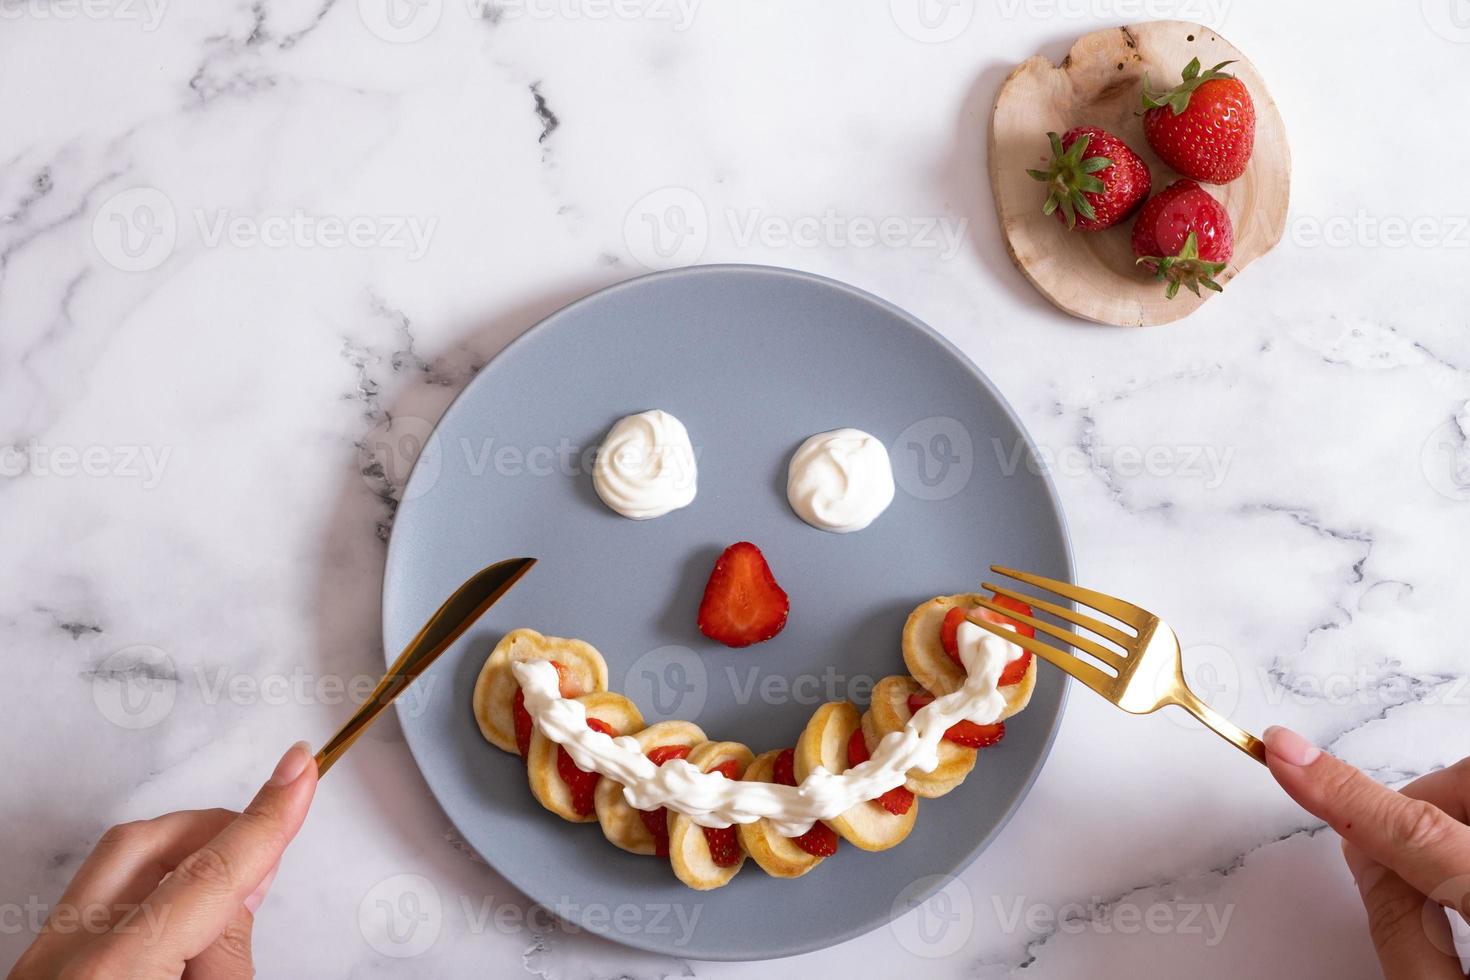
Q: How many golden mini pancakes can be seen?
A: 8